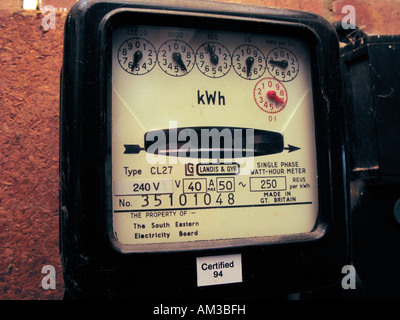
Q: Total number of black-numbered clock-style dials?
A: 5